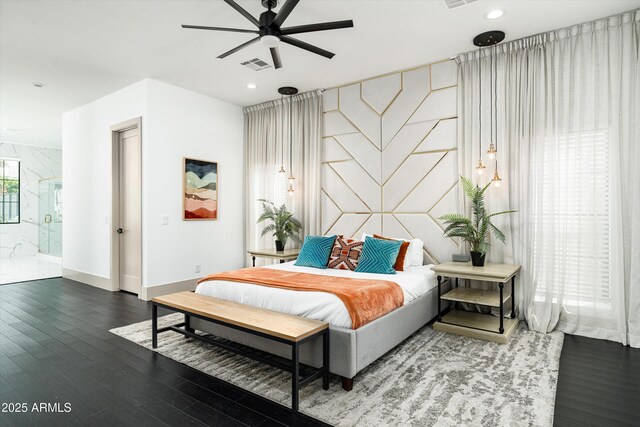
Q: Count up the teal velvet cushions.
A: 2